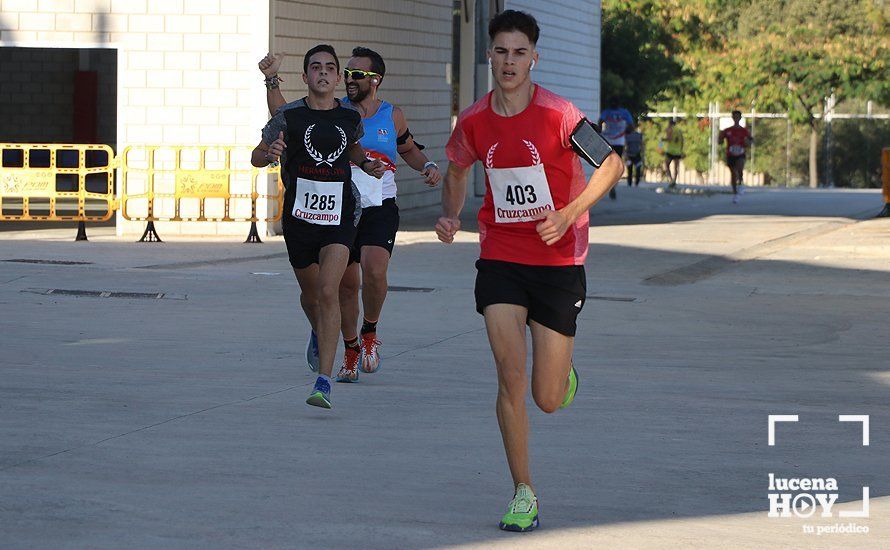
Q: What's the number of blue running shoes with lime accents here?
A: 2